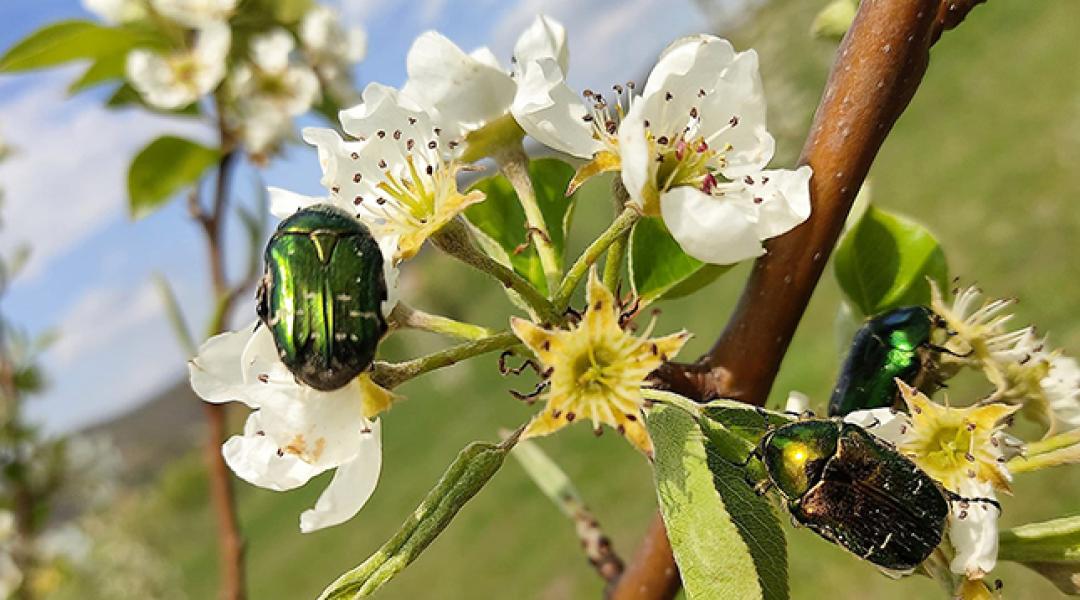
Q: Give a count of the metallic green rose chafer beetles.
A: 3